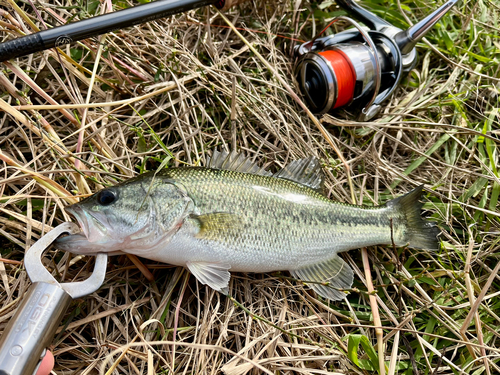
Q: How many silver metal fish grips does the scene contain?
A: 1